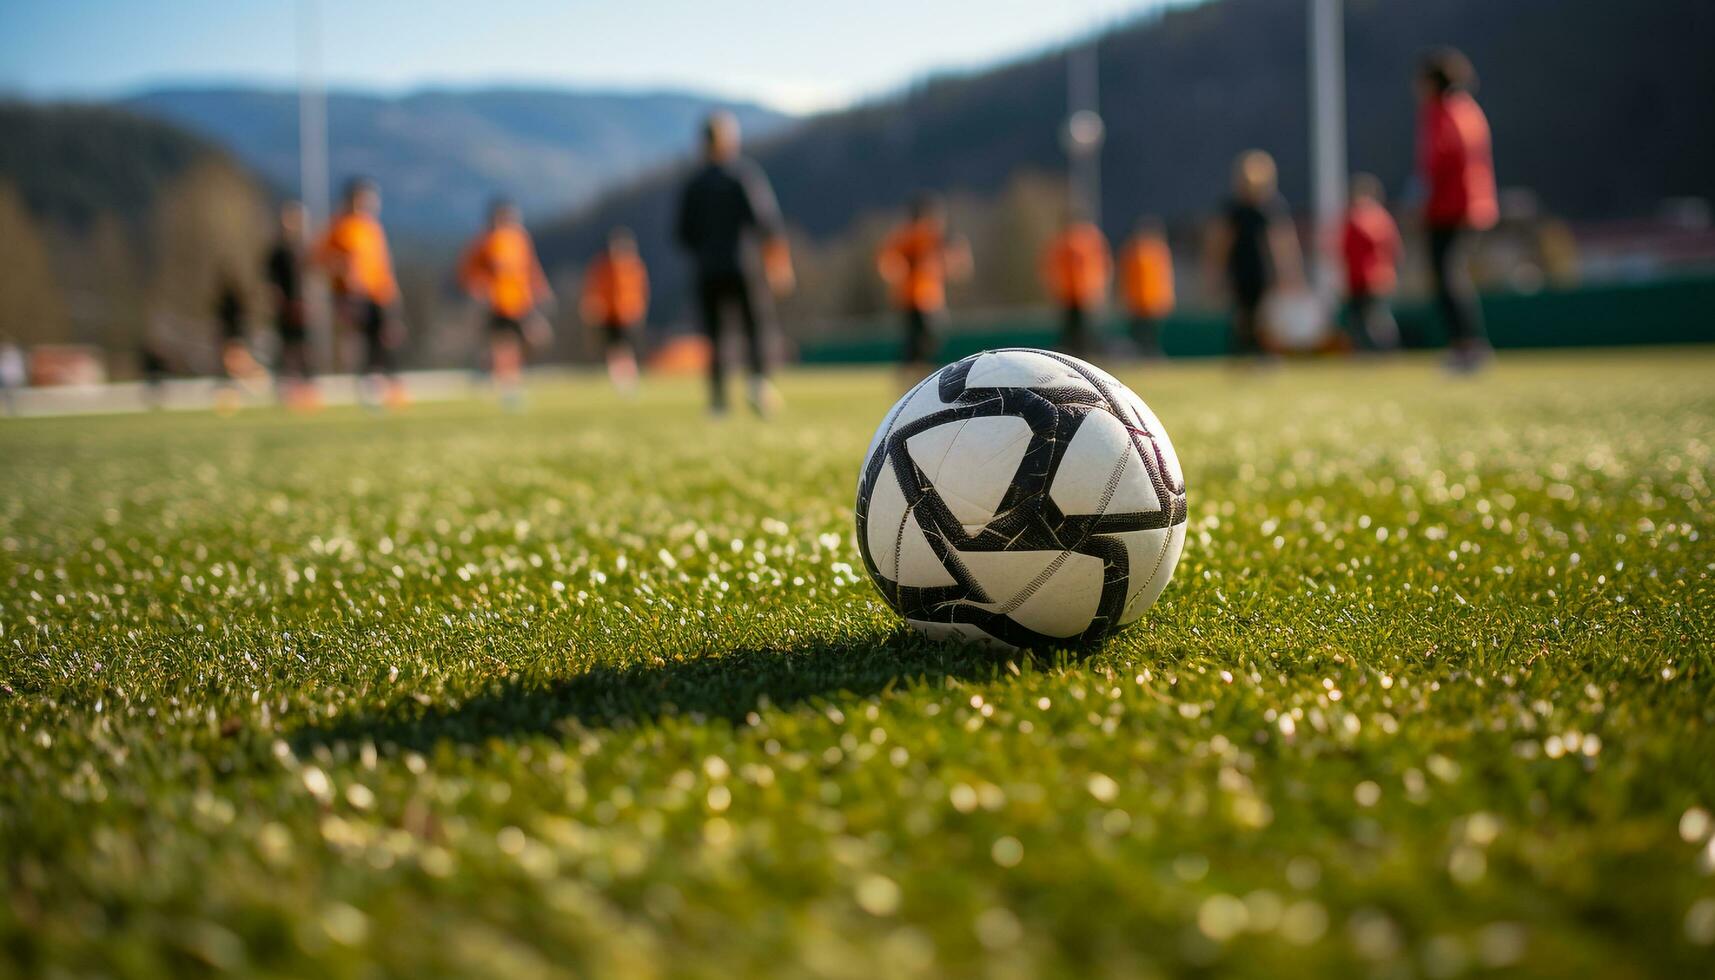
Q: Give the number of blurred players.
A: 12